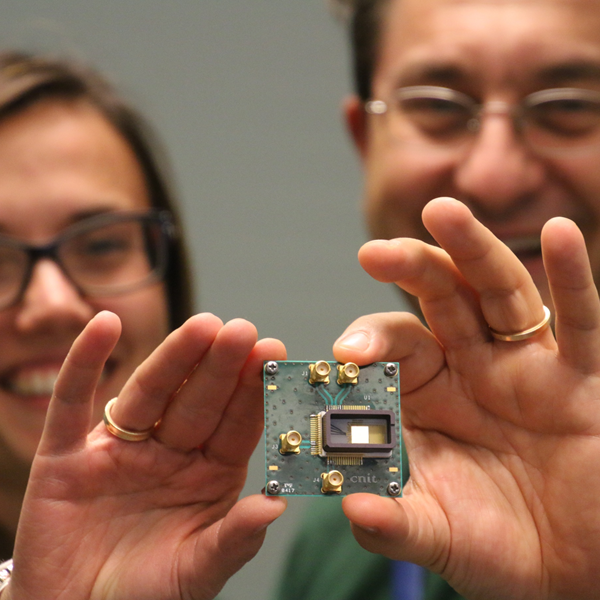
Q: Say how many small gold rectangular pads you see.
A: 4